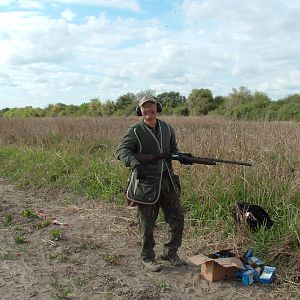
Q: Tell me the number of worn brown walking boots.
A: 2